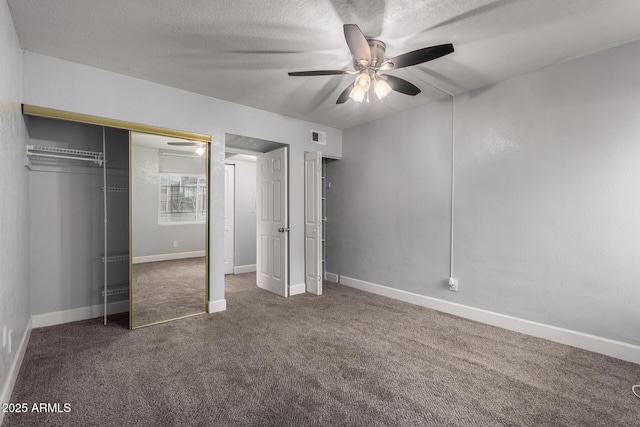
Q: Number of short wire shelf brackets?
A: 3